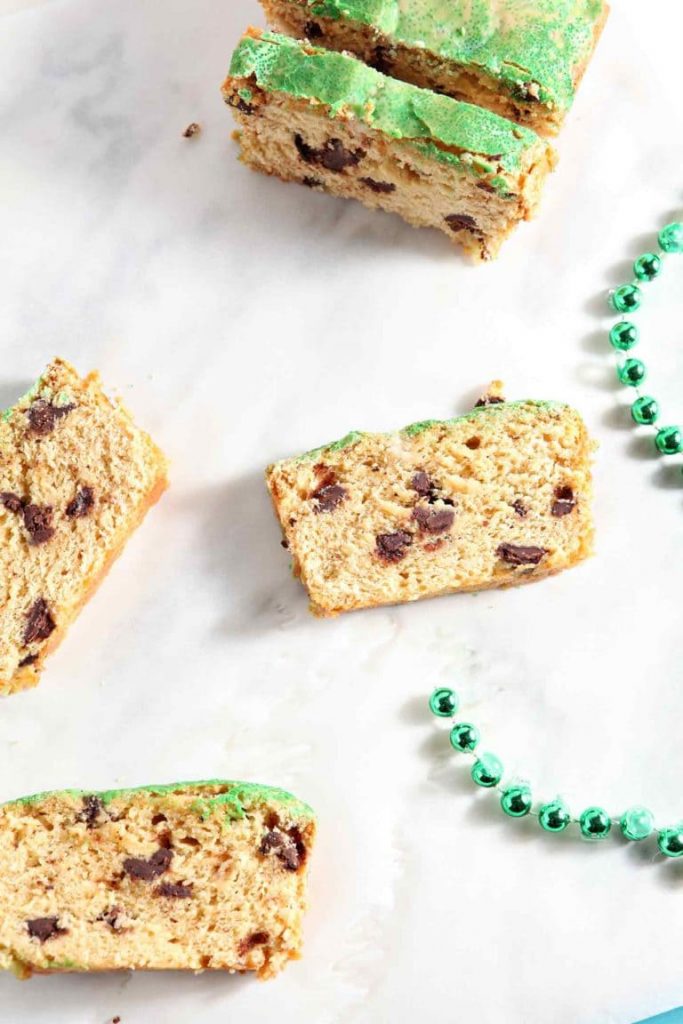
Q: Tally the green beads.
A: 15